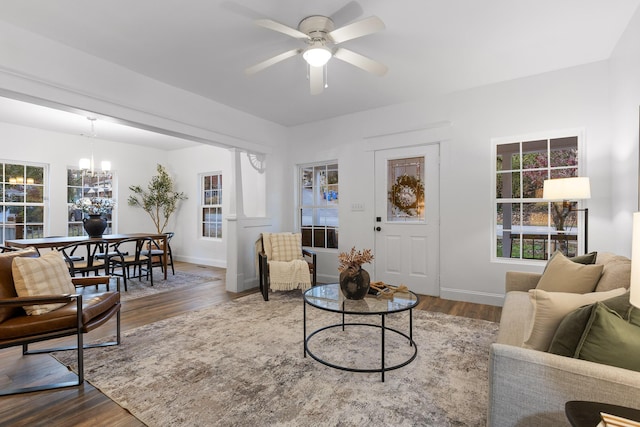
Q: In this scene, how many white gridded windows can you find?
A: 5